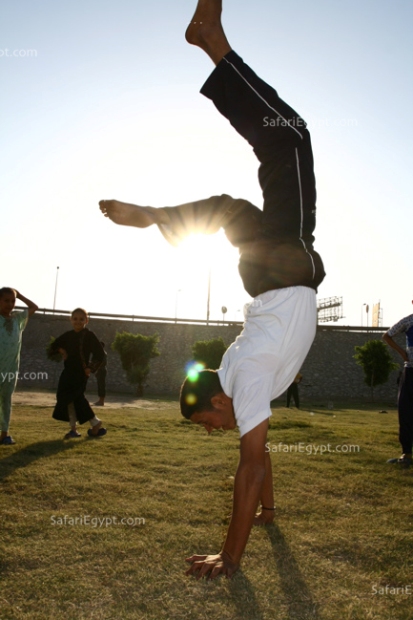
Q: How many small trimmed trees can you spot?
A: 4